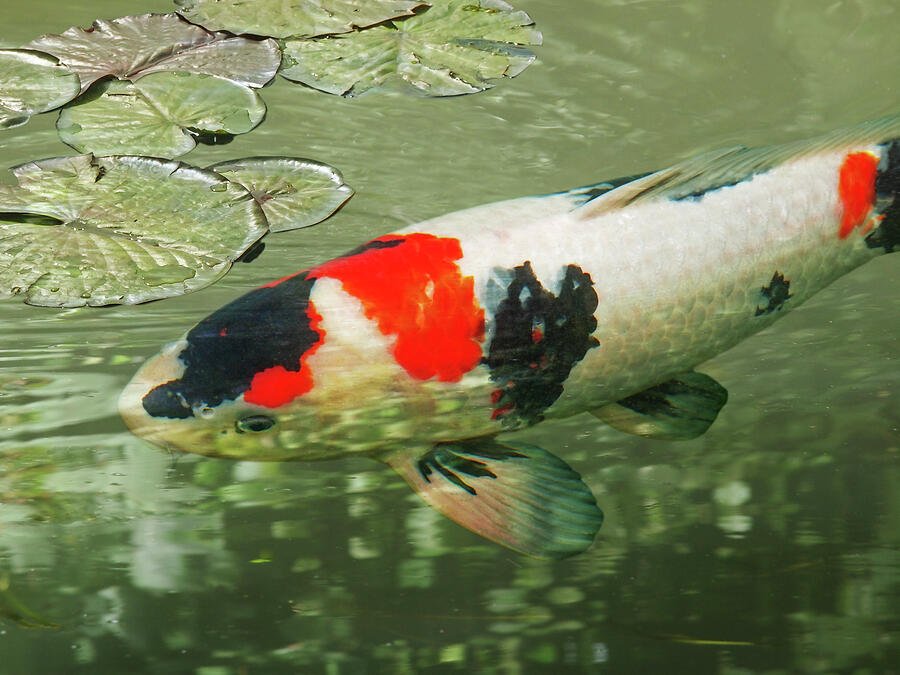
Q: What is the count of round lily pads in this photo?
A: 7